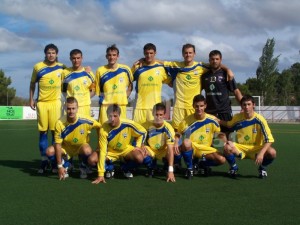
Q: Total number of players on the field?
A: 11